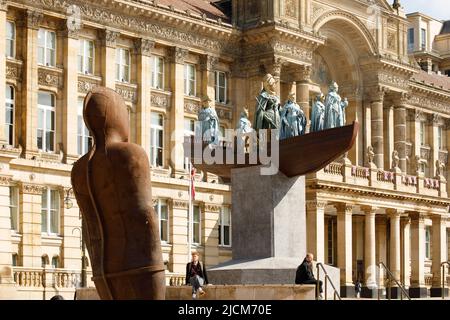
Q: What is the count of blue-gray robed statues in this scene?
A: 5